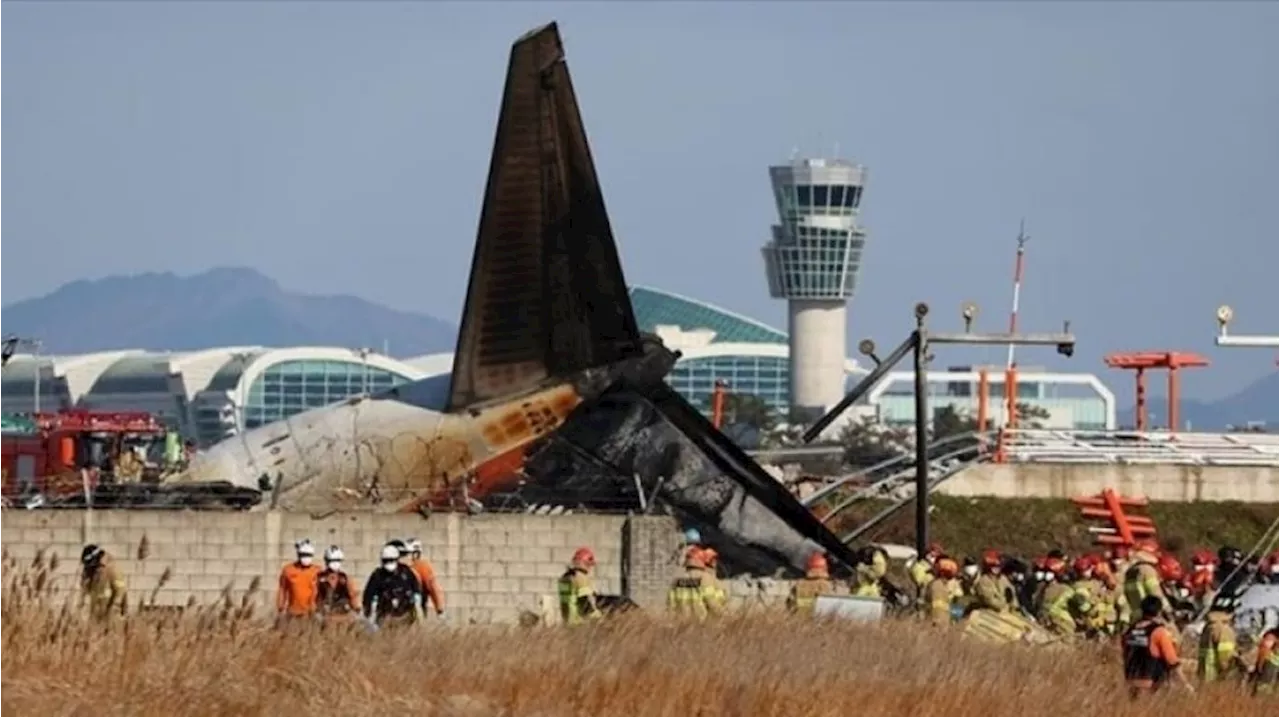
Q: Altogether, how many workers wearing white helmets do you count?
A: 4